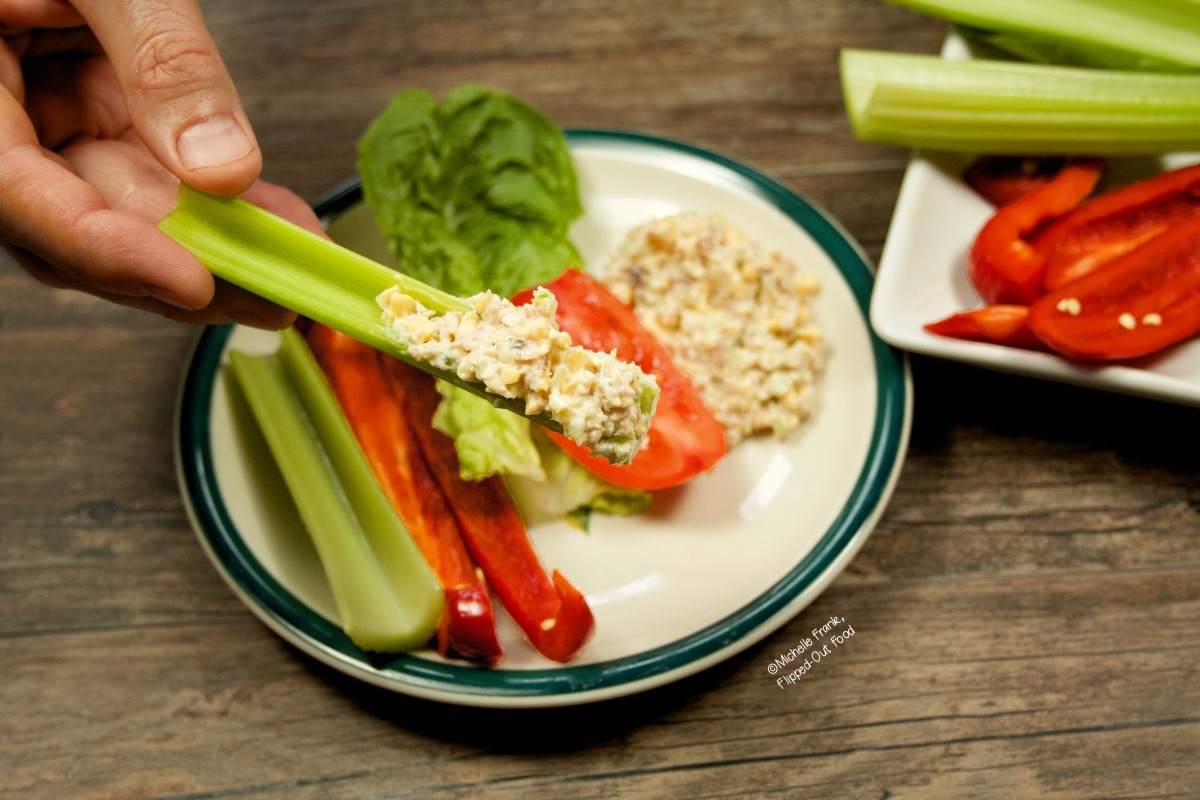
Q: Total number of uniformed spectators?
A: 0